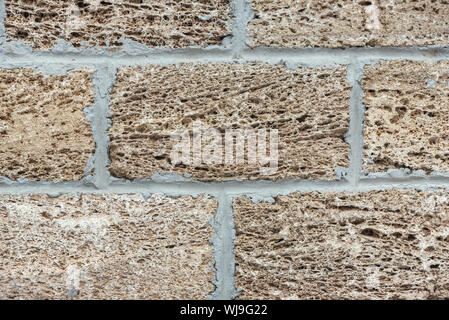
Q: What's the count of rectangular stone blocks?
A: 7